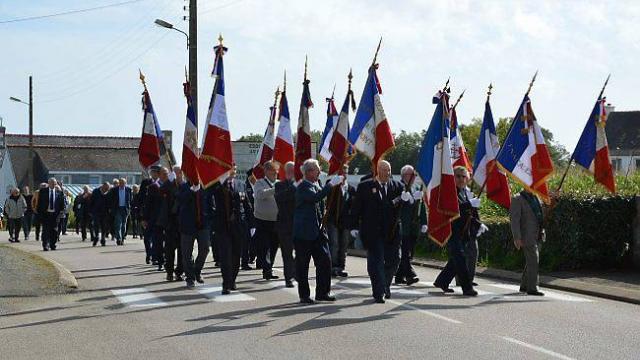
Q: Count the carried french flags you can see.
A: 14